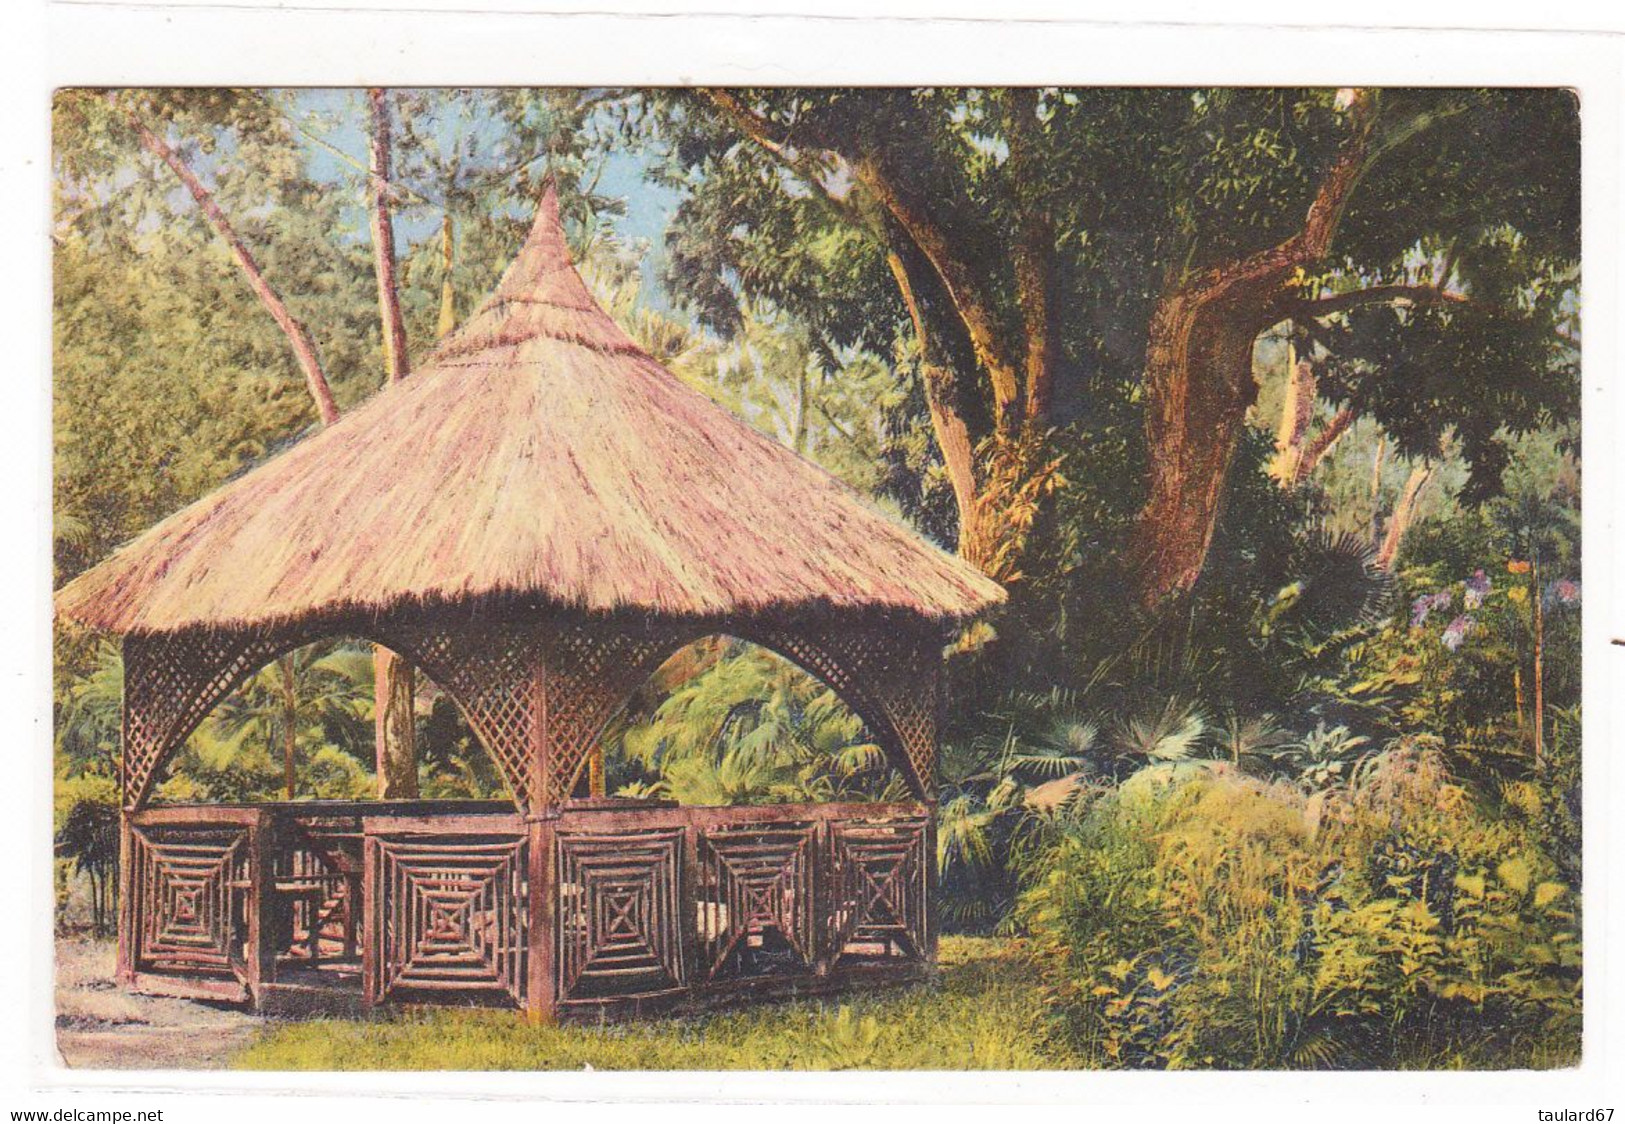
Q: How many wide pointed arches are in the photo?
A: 2